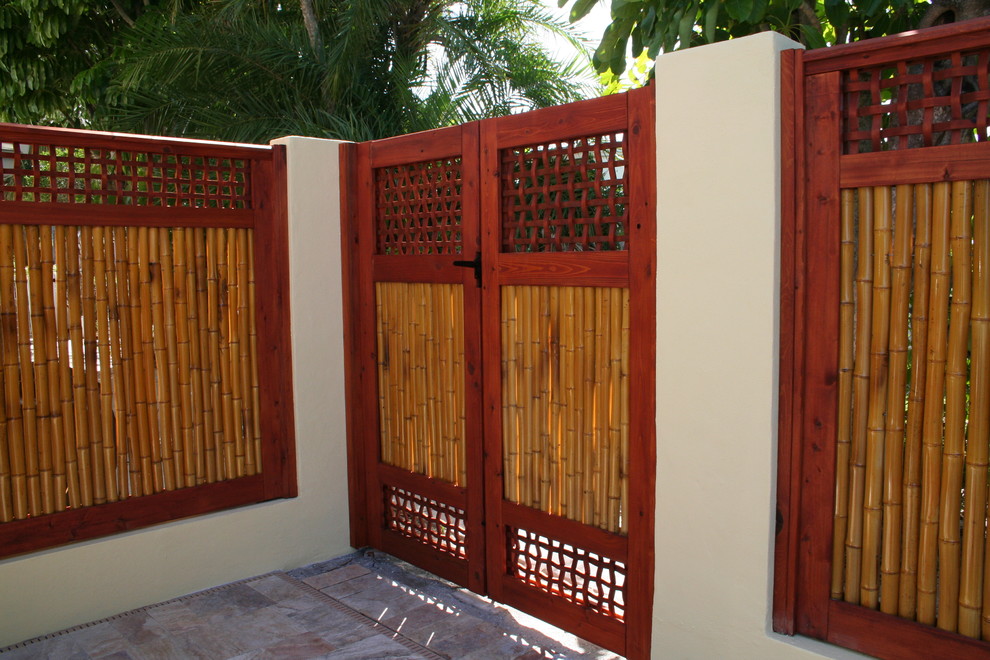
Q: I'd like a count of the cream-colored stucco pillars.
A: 2